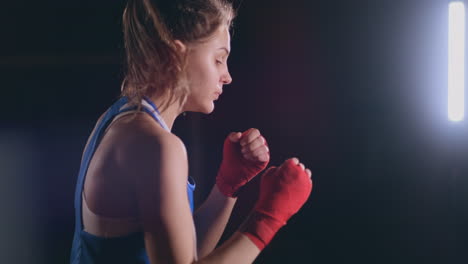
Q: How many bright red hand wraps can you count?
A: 2